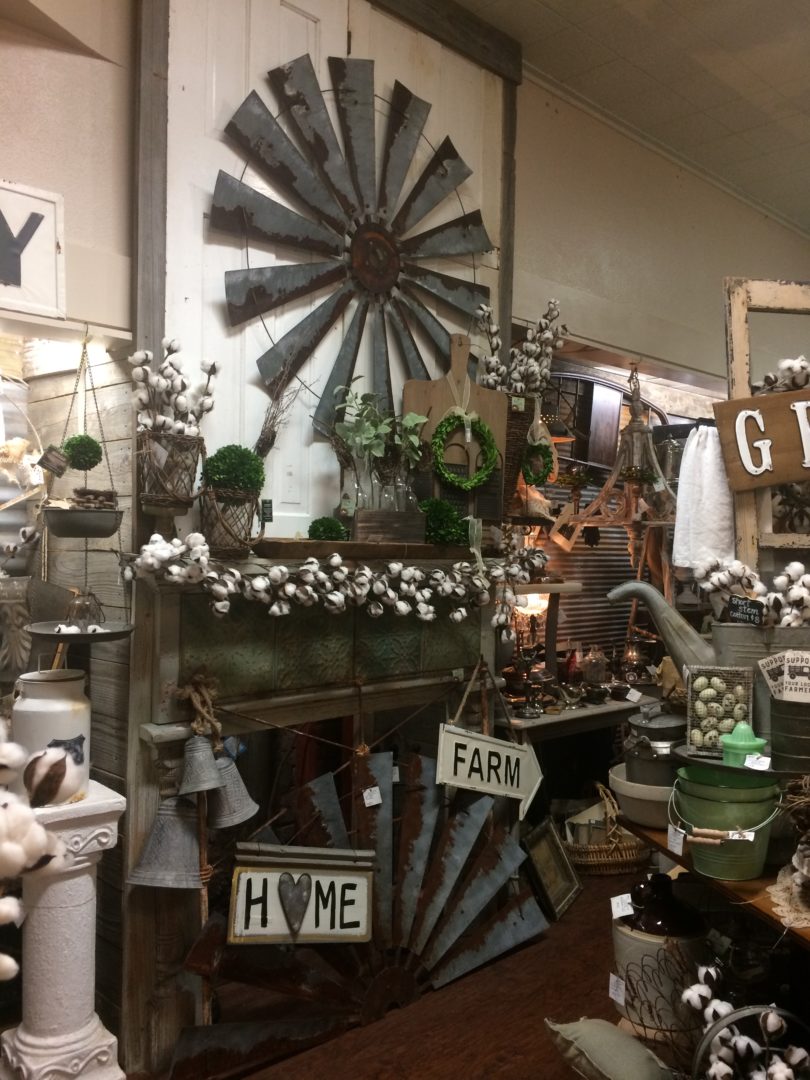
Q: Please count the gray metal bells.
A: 3